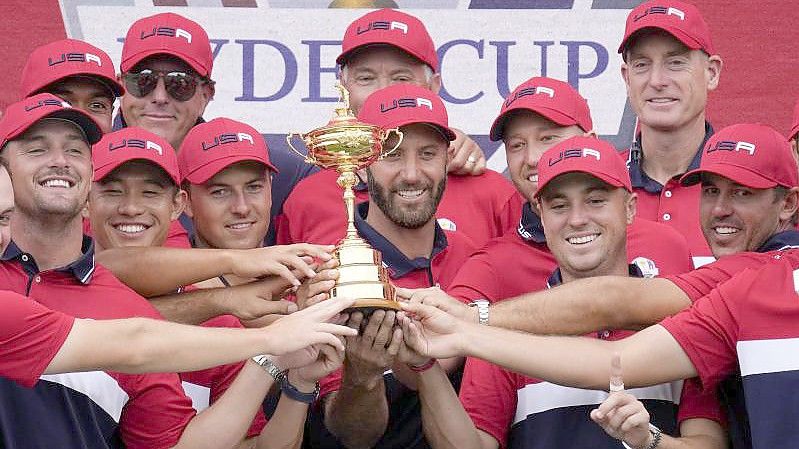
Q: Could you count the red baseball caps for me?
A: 12